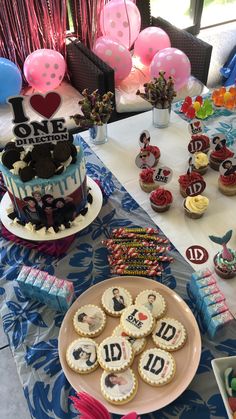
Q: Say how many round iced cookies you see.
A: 10